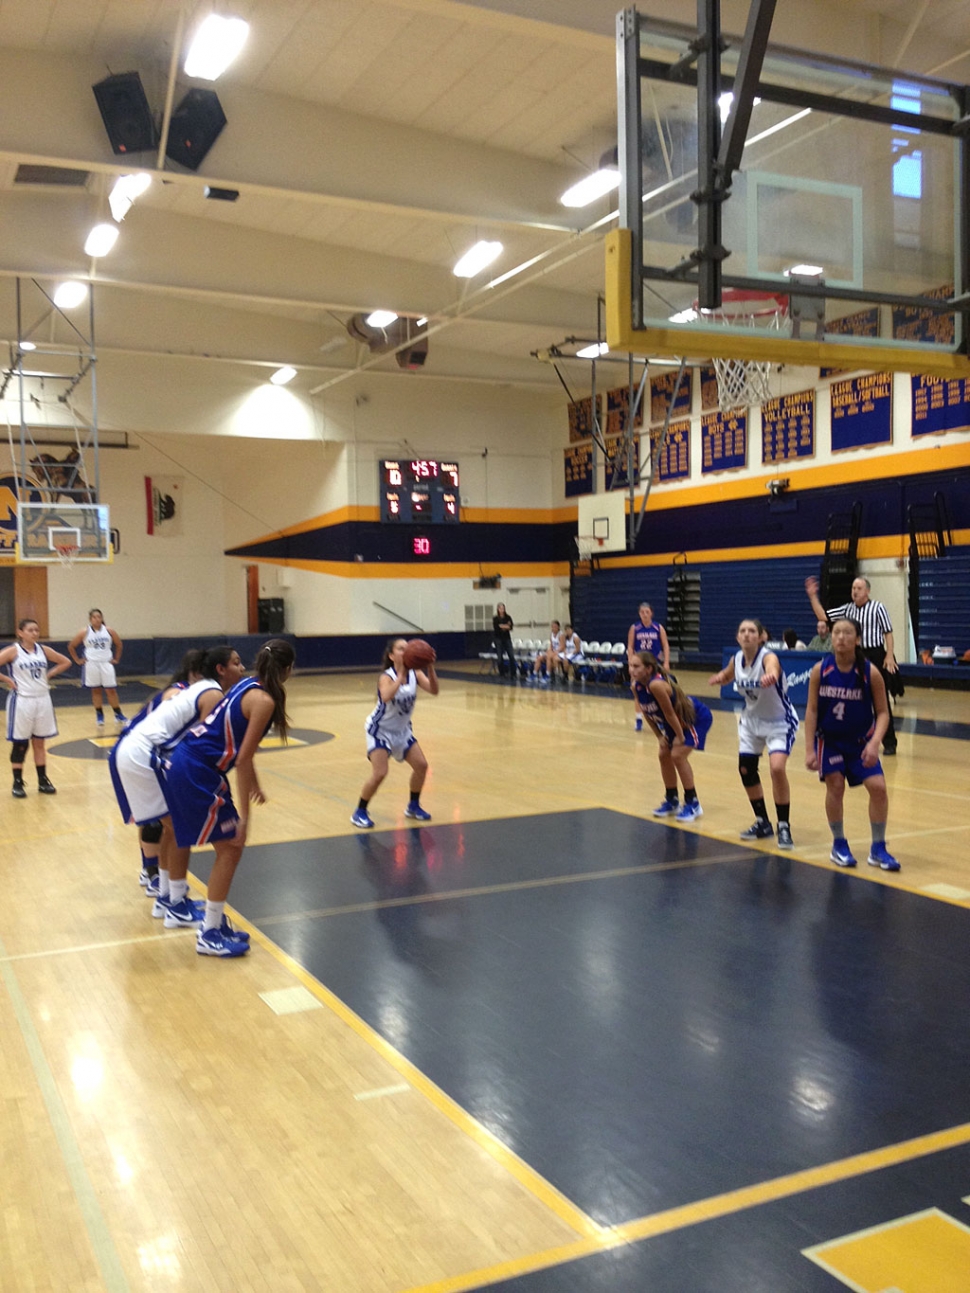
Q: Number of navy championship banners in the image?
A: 13